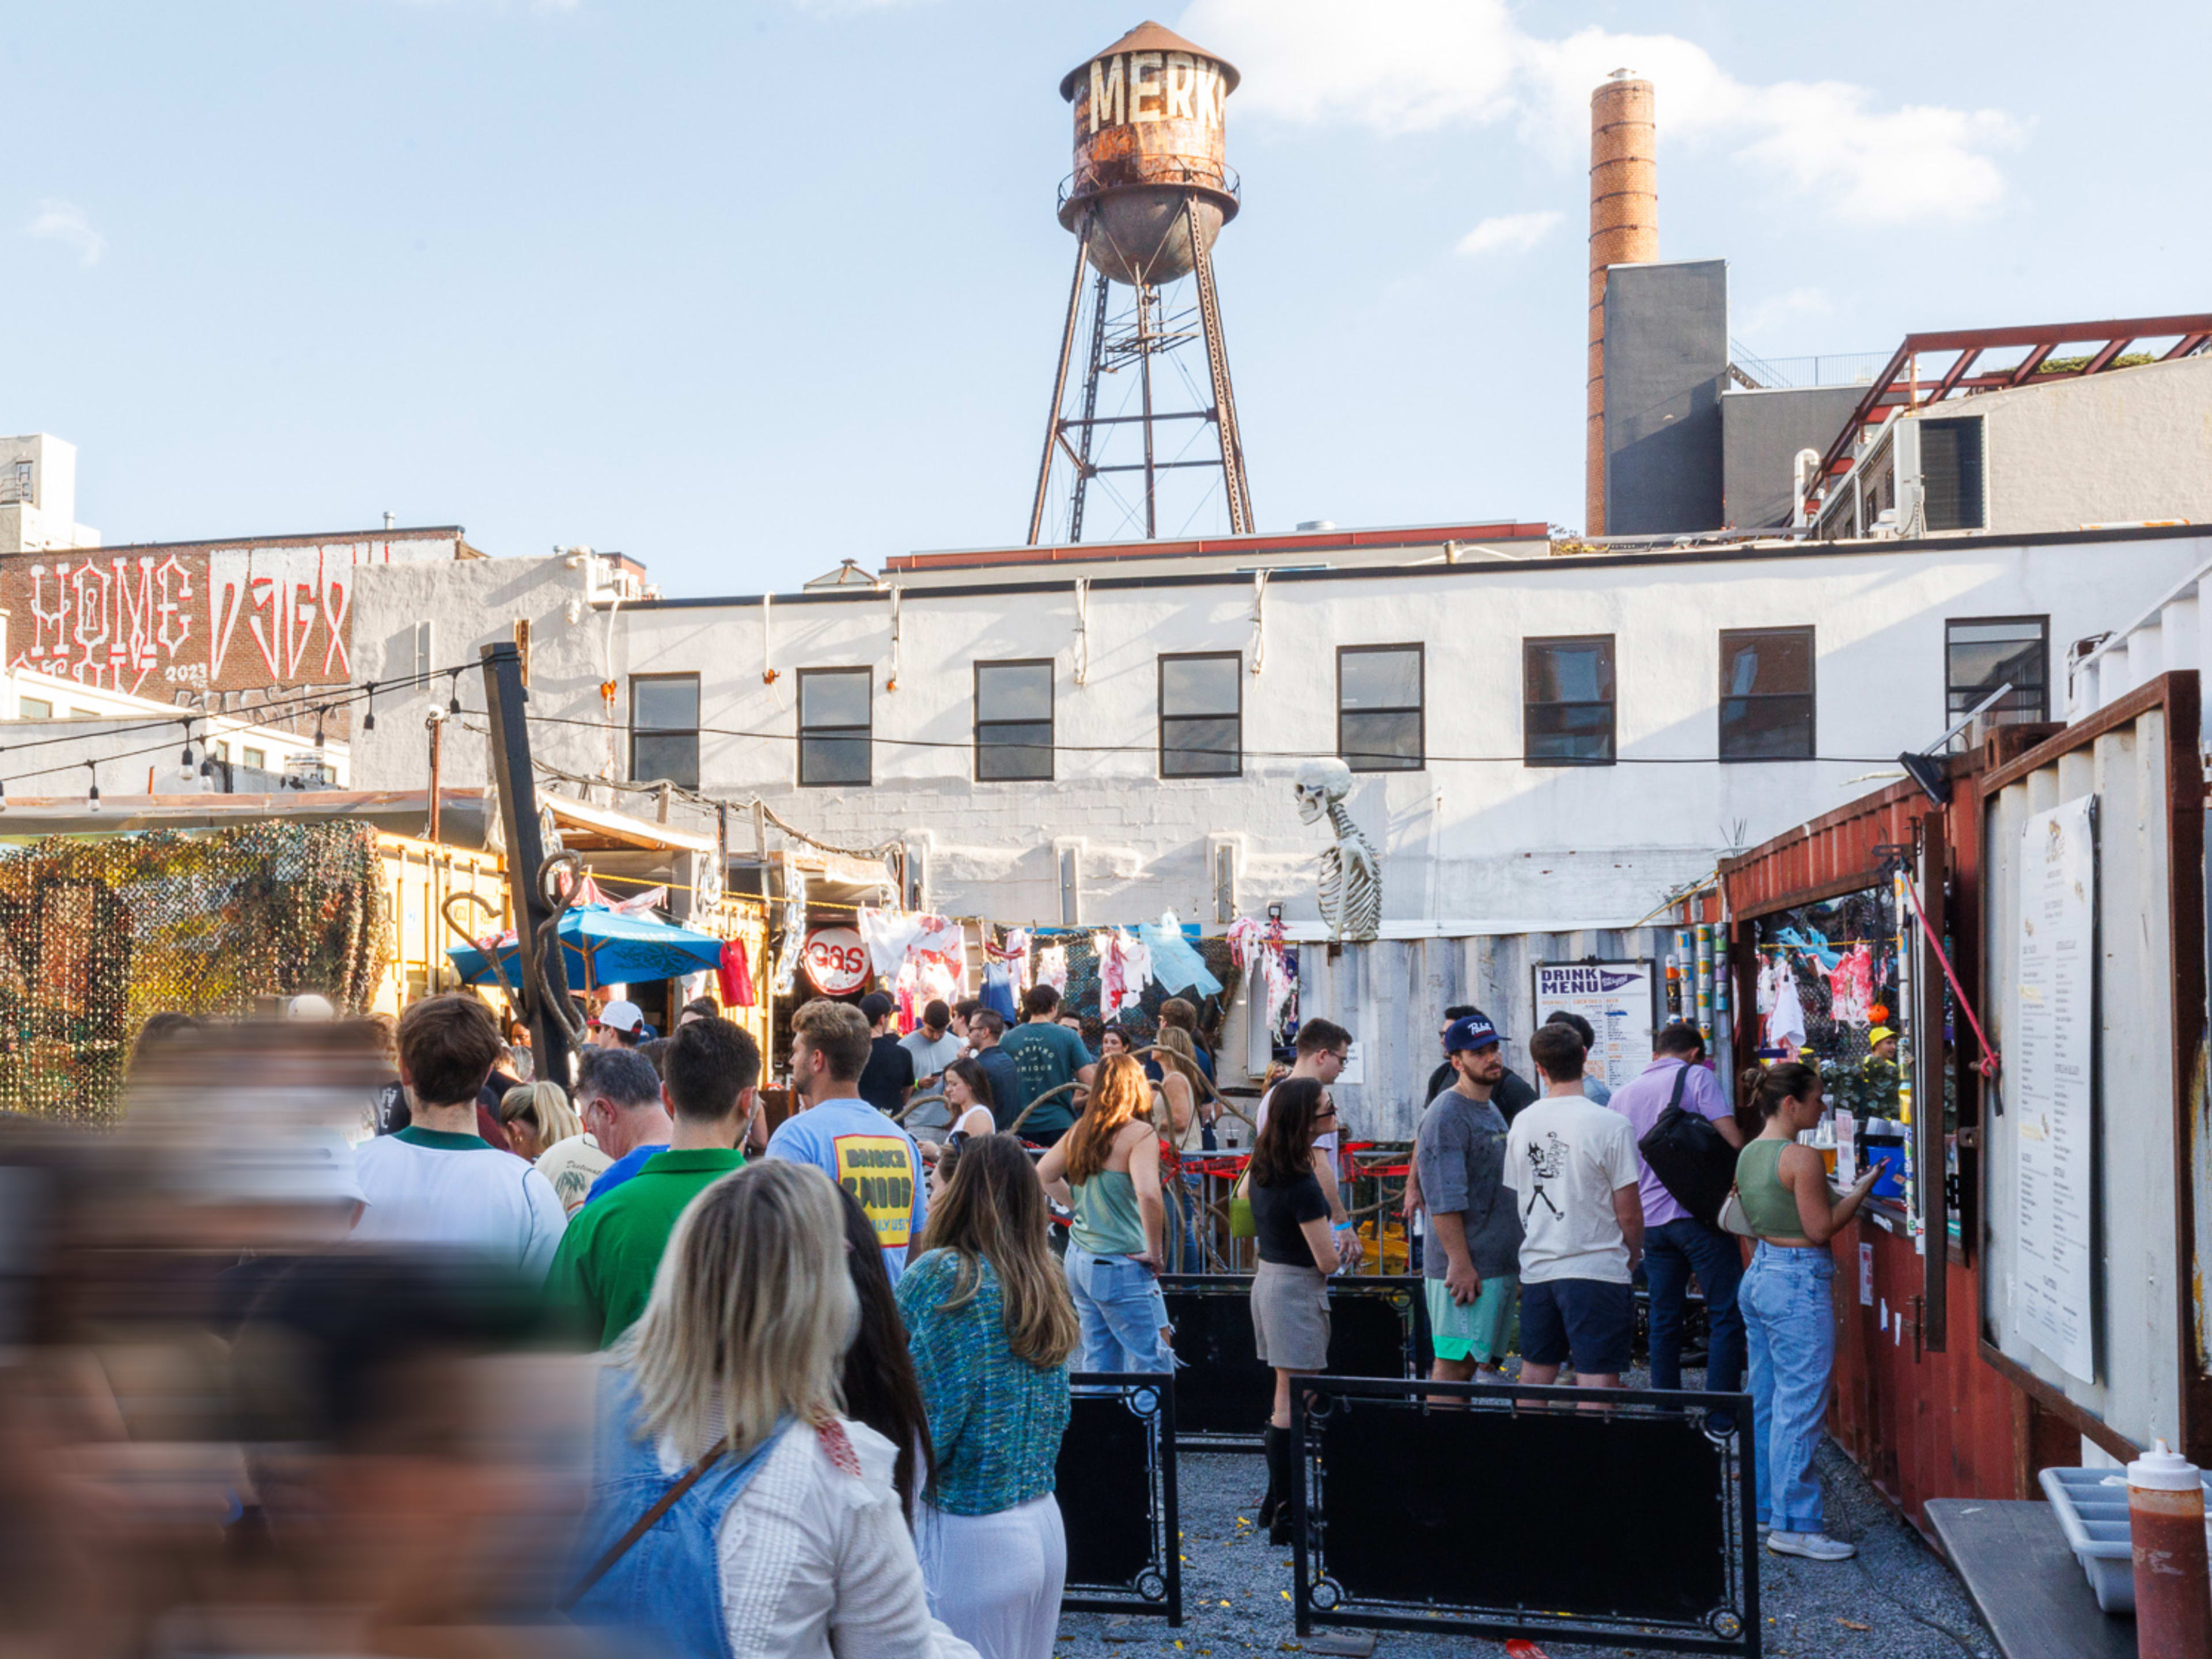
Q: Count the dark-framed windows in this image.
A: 8